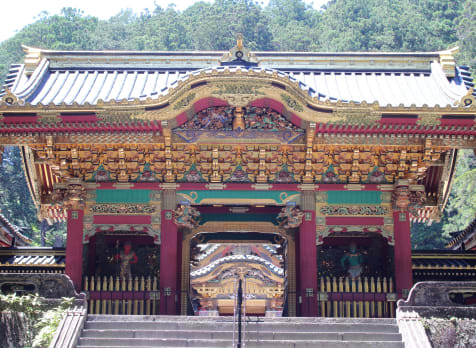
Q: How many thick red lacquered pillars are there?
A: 4